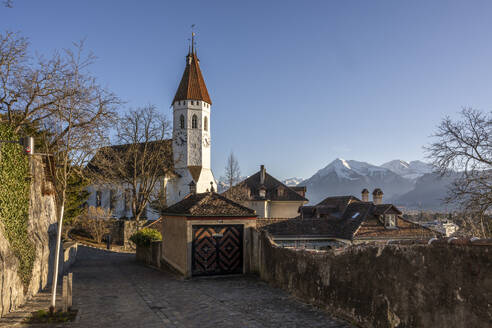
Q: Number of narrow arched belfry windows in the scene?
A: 3